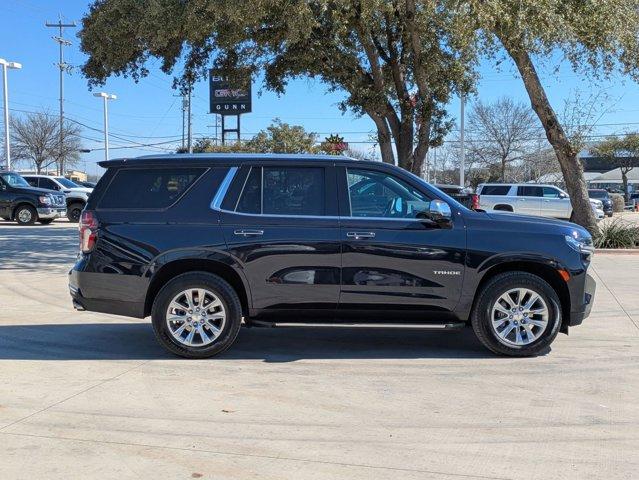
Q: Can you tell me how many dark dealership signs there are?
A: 1